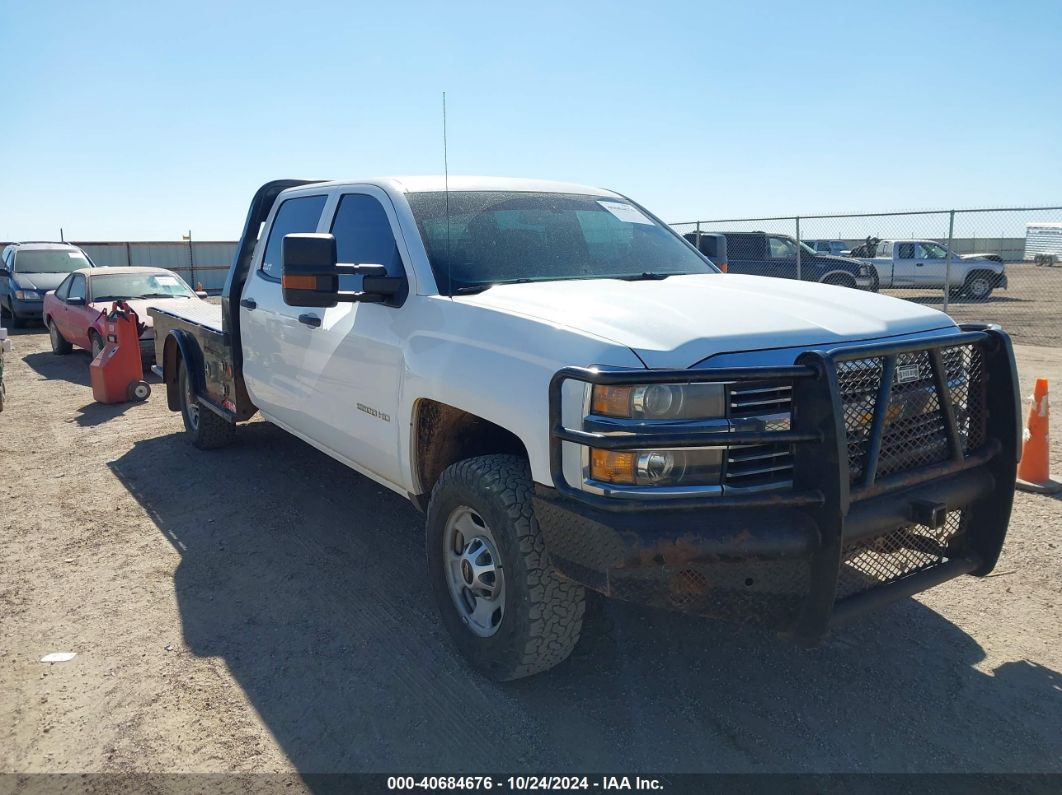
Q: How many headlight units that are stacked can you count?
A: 2